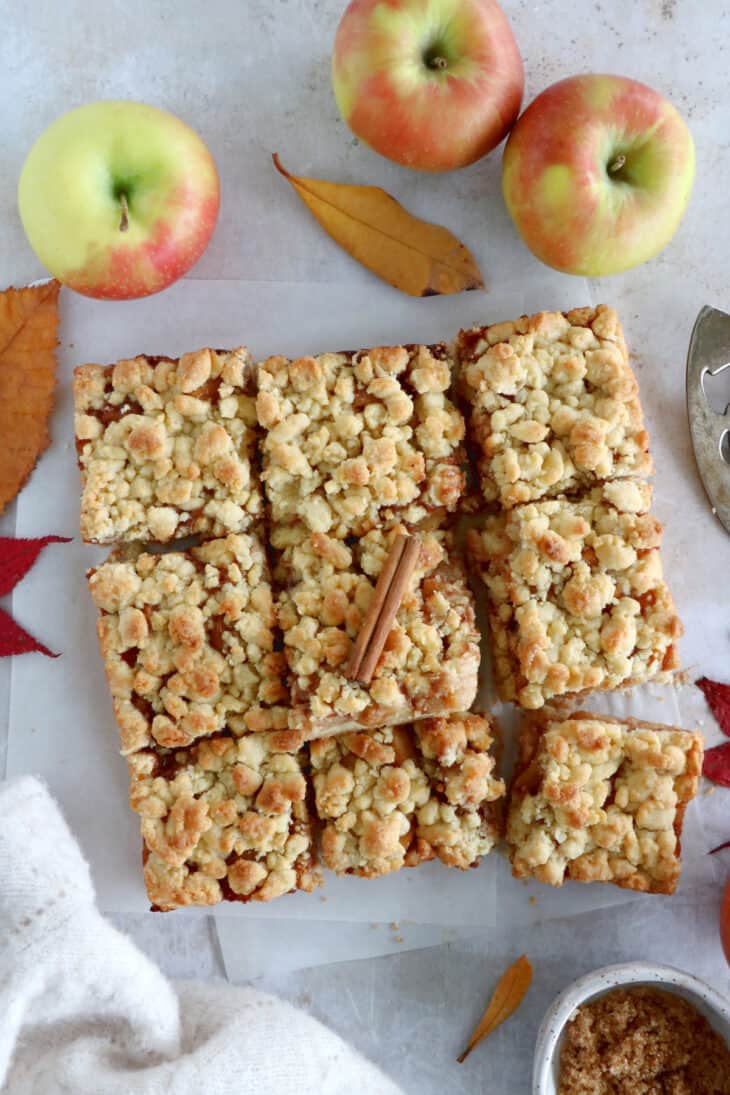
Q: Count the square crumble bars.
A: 9